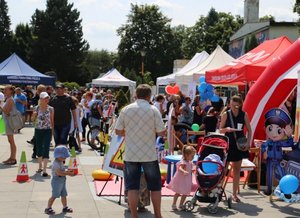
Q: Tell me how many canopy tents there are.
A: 5